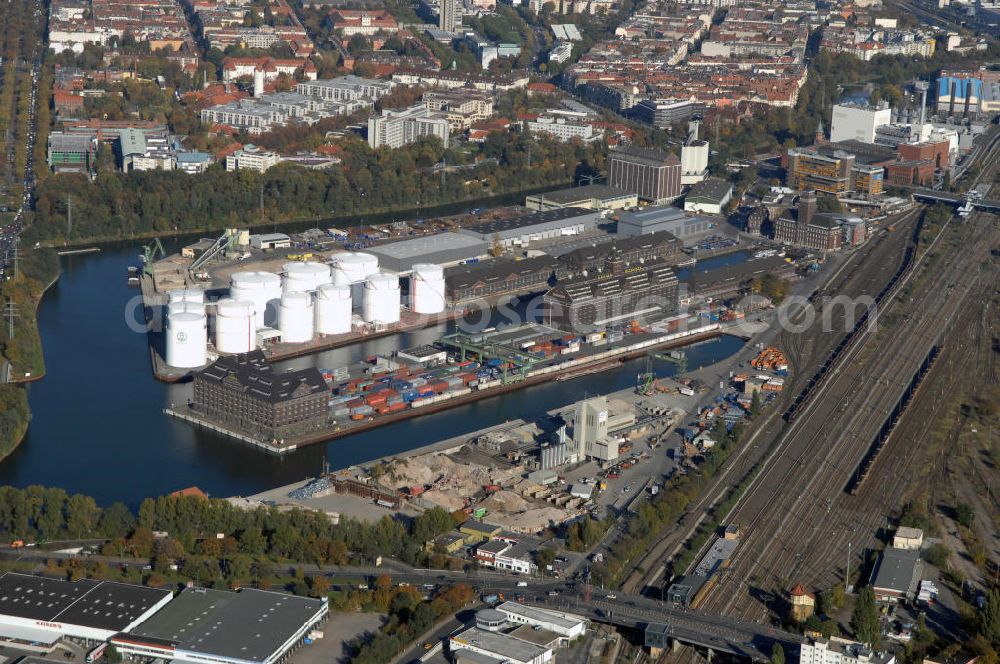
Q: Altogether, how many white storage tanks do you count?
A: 11